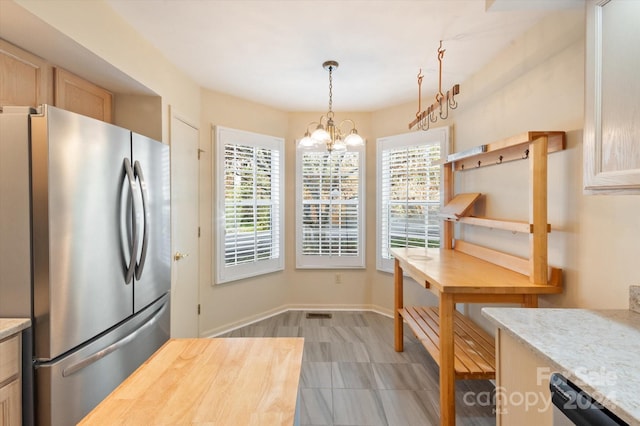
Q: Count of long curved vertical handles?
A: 2